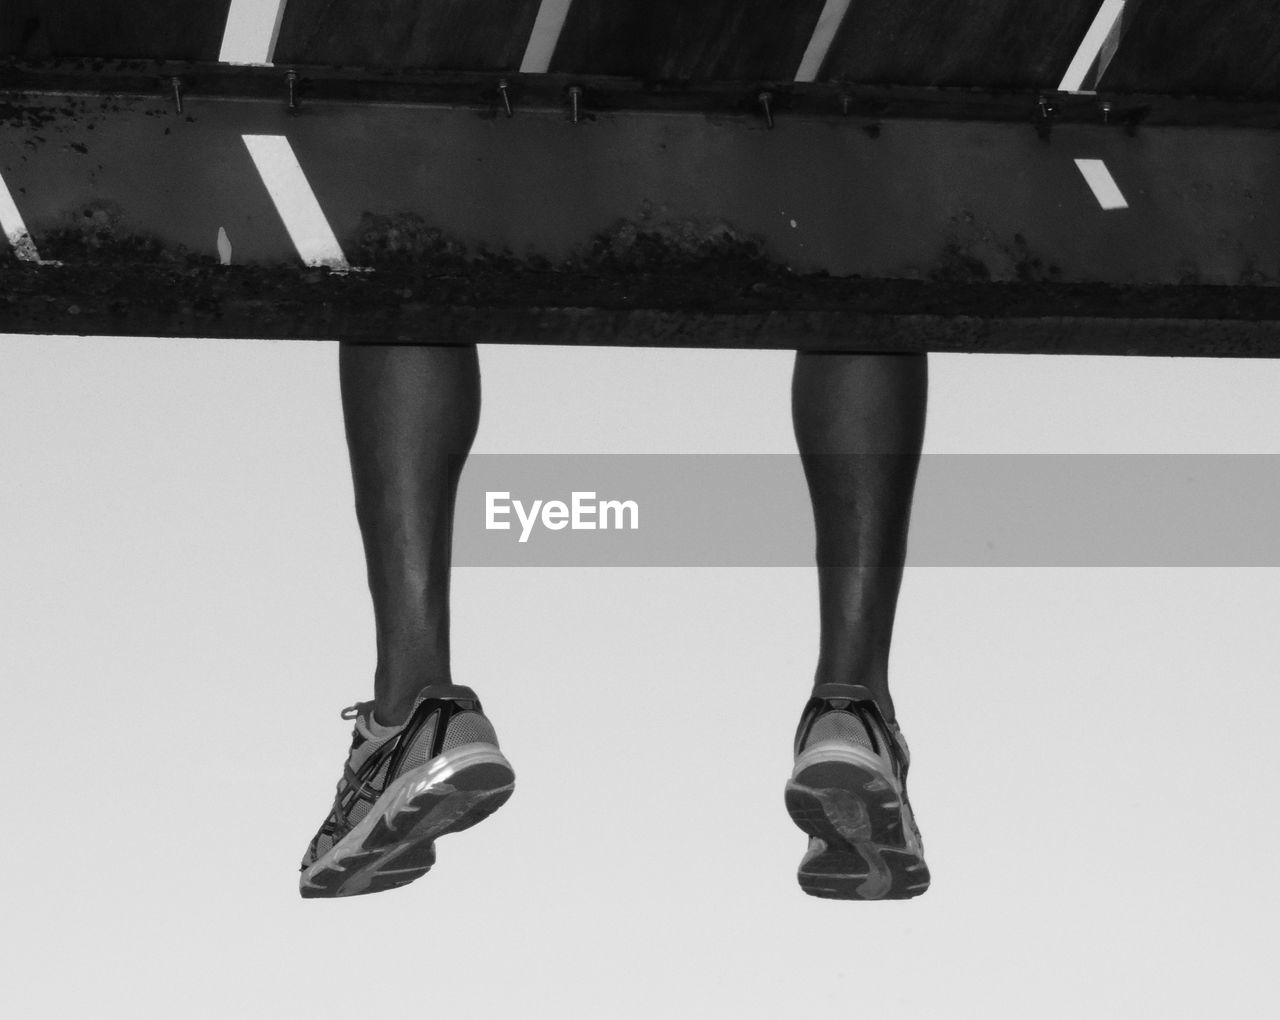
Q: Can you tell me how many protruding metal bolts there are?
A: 8